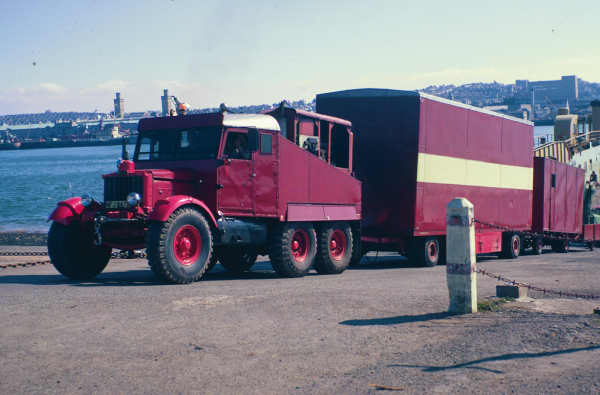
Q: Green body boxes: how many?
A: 0